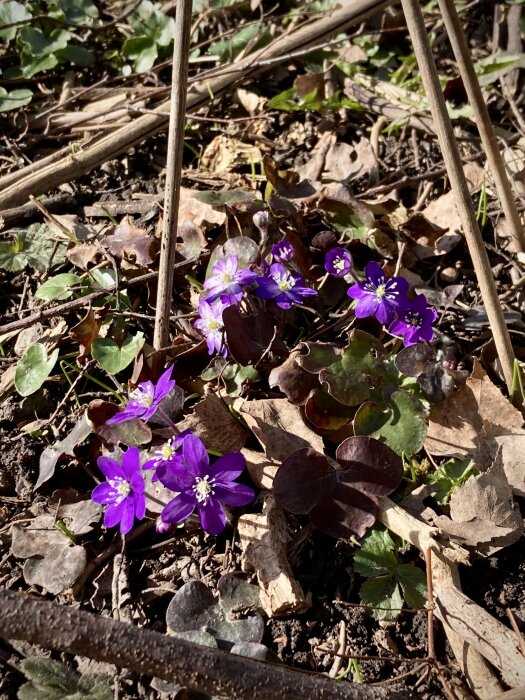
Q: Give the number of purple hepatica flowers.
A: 11